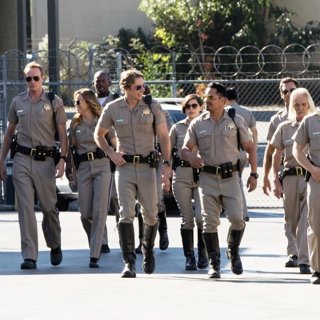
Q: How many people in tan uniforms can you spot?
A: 11